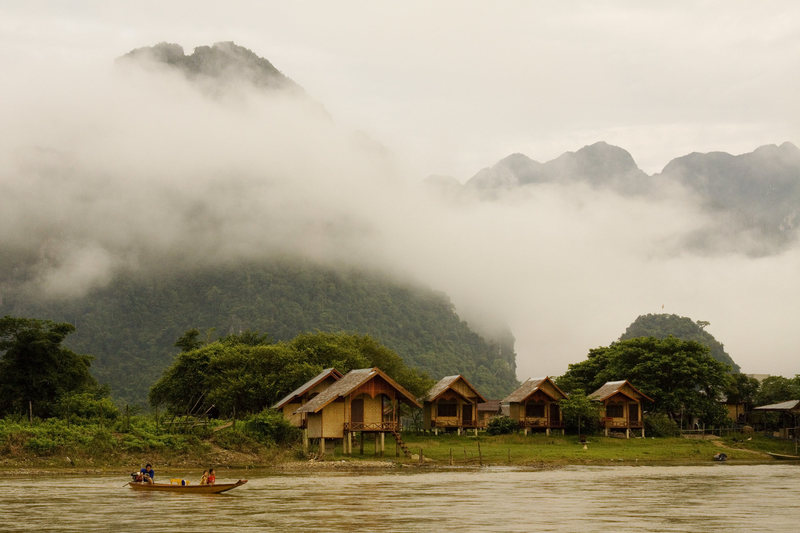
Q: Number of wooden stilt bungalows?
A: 5